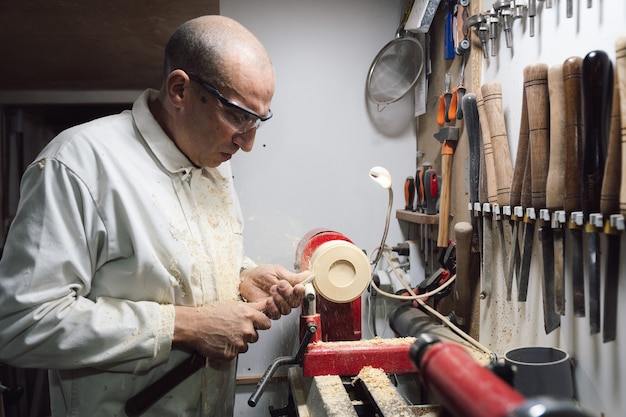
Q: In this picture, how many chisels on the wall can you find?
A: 12